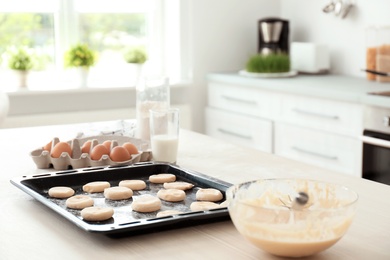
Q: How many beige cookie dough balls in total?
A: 13